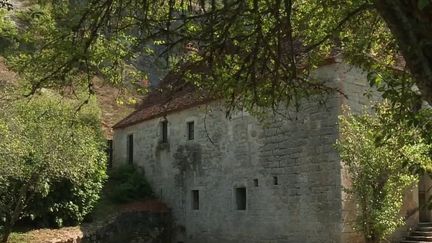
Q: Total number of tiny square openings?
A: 2